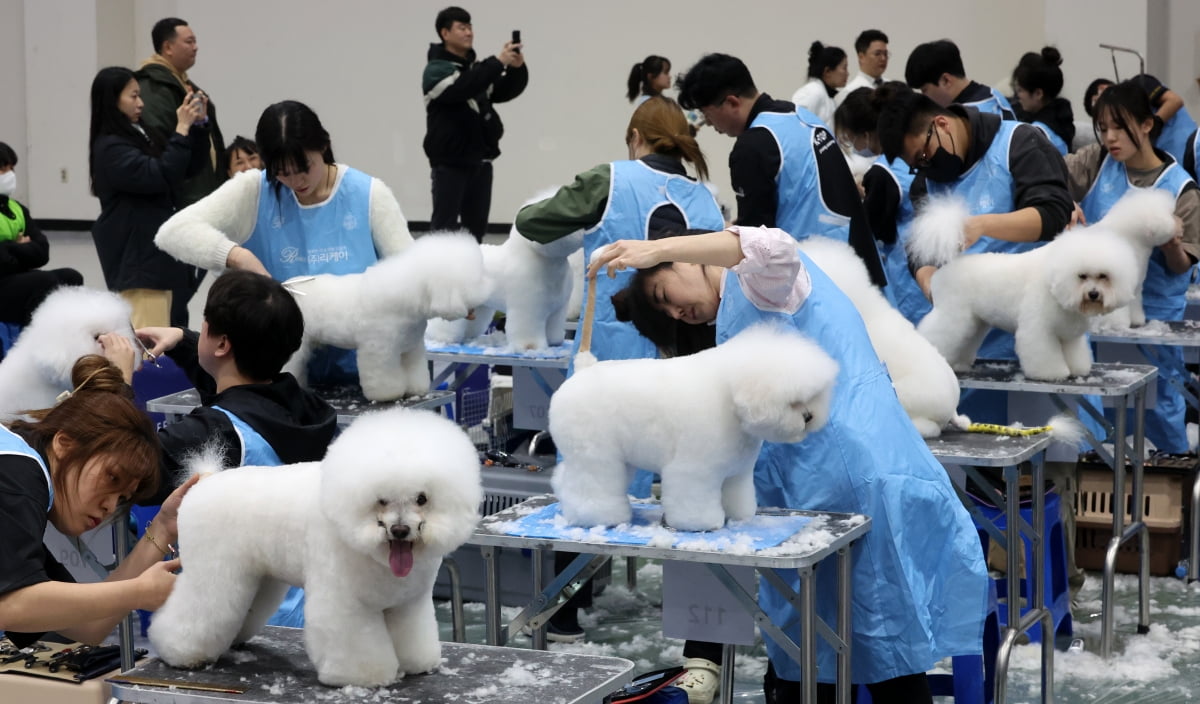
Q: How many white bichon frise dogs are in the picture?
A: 8